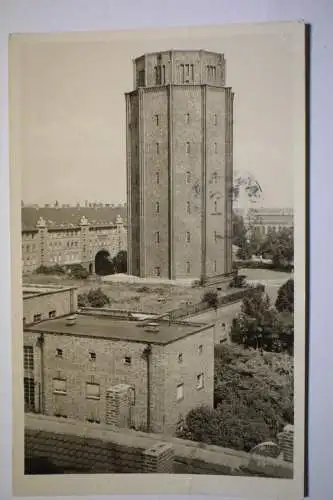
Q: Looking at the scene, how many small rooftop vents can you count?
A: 2